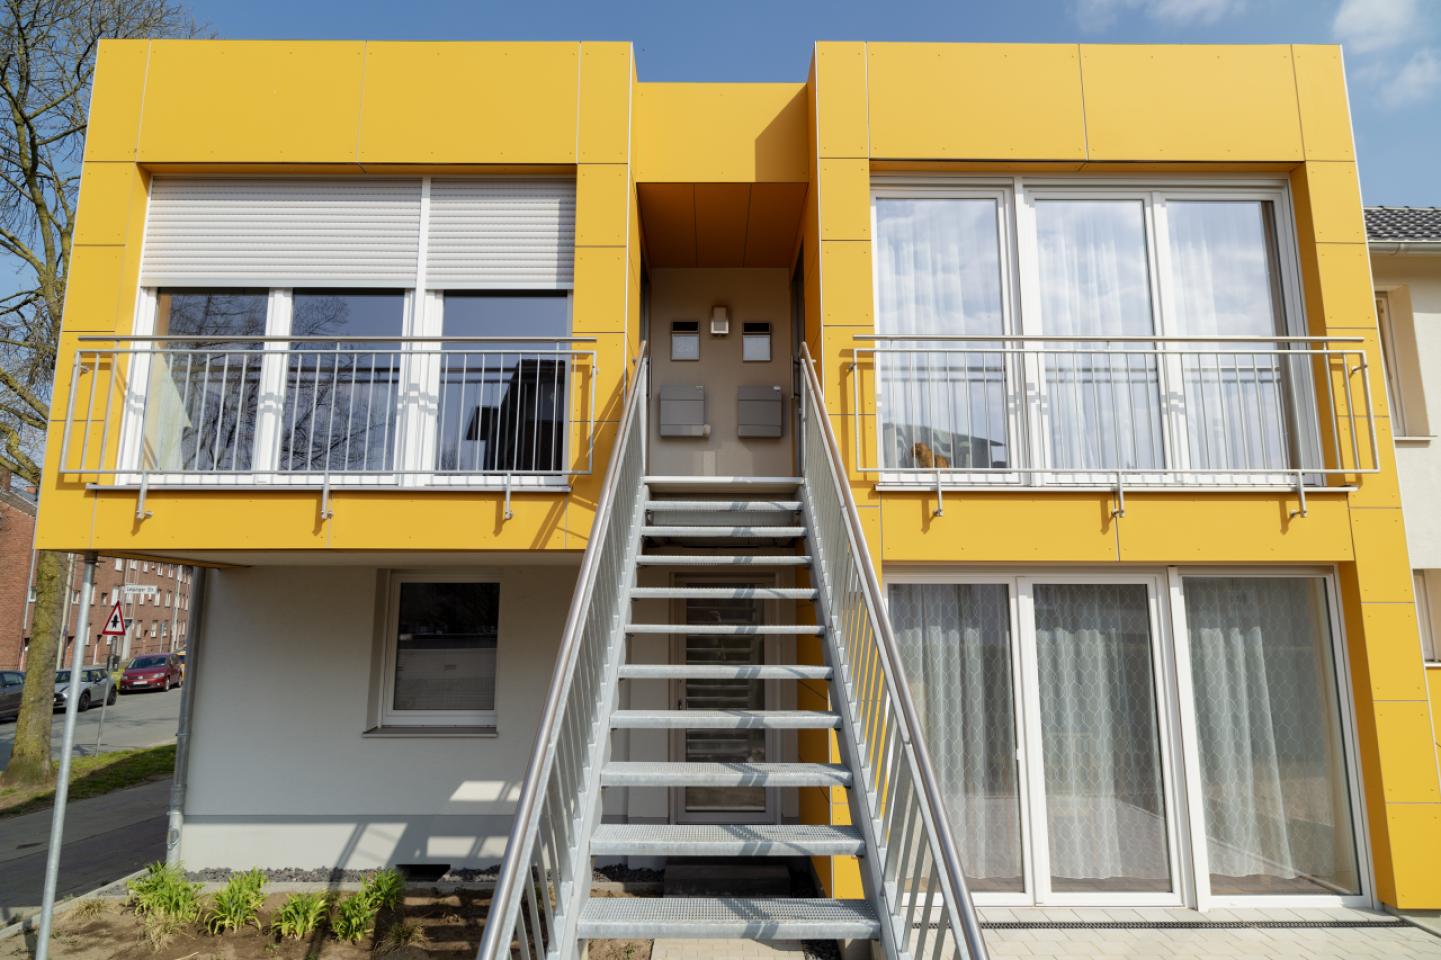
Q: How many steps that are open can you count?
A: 11